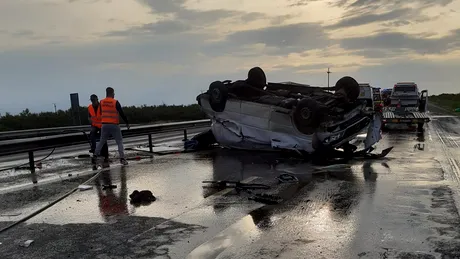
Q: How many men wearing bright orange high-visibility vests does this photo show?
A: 2